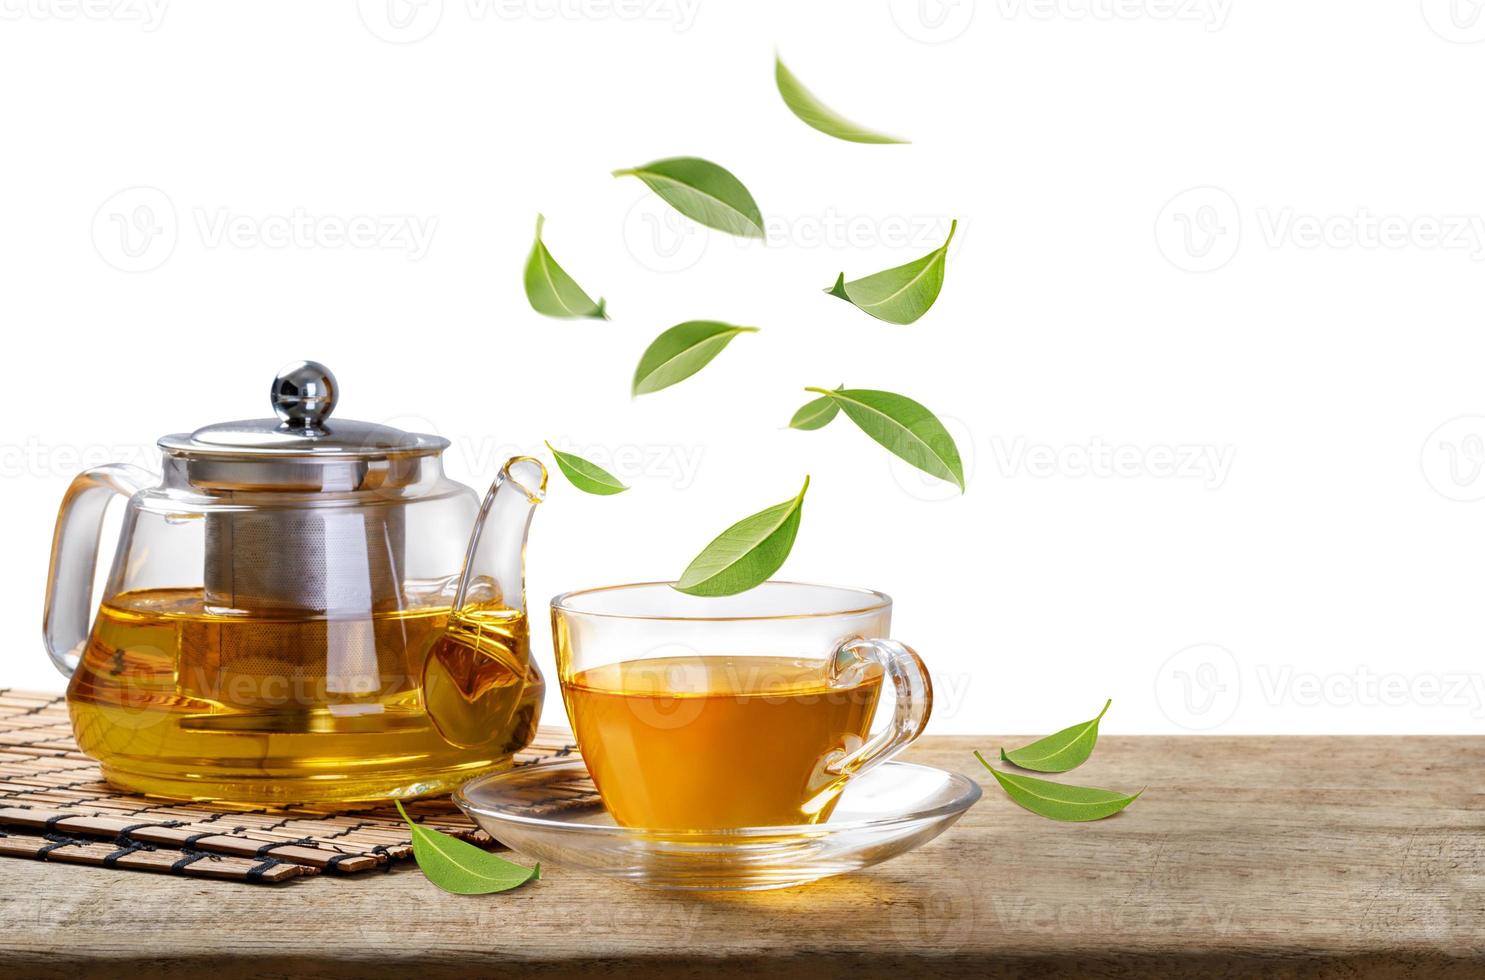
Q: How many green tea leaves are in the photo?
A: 12